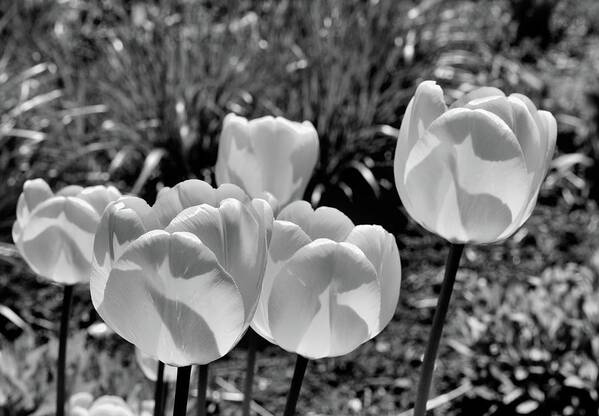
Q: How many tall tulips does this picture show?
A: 5